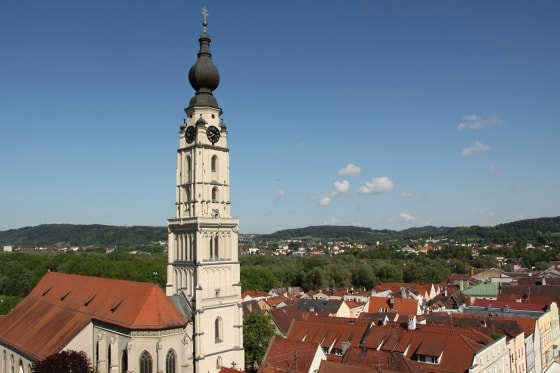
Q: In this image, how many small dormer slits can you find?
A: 4